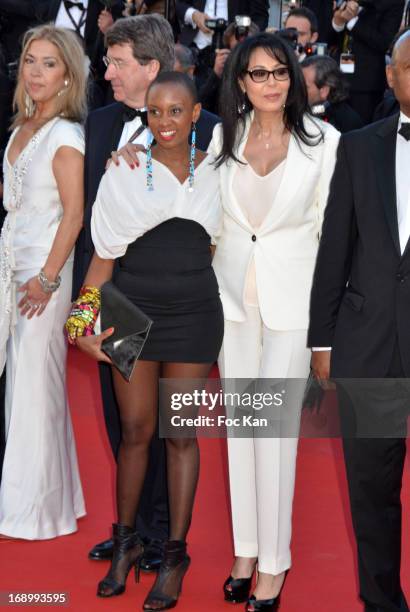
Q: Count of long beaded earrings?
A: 2